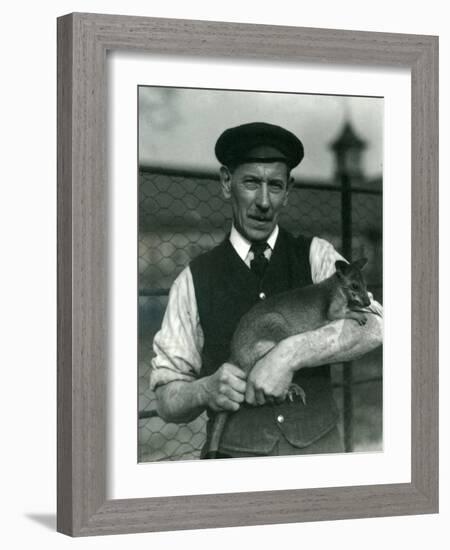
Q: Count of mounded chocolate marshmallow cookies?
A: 0